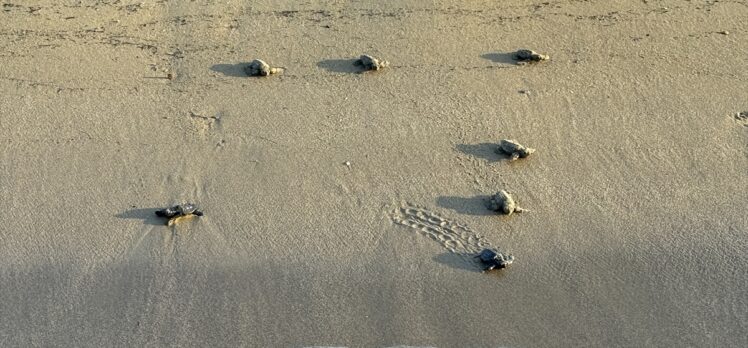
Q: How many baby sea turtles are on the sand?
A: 7